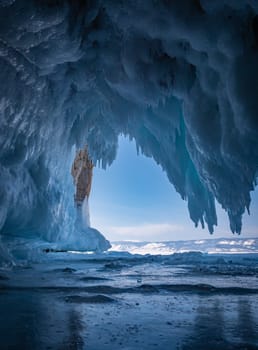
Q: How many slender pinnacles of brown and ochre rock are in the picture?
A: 1